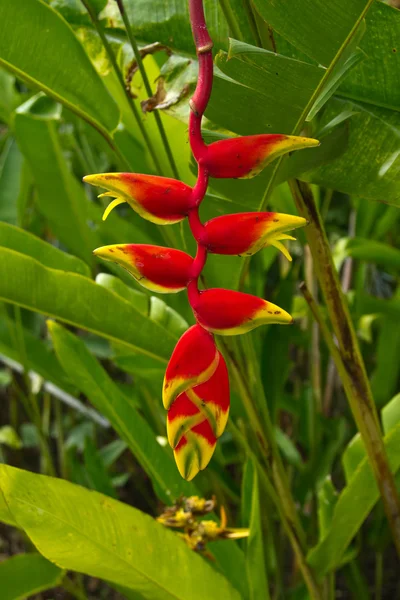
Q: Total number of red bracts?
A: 10